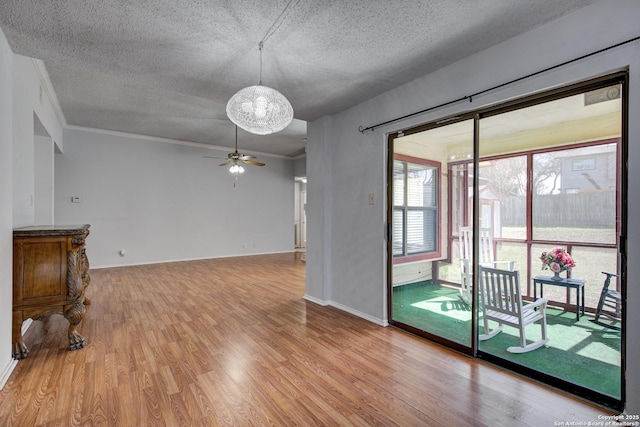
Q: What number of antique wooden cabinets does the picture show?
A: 1